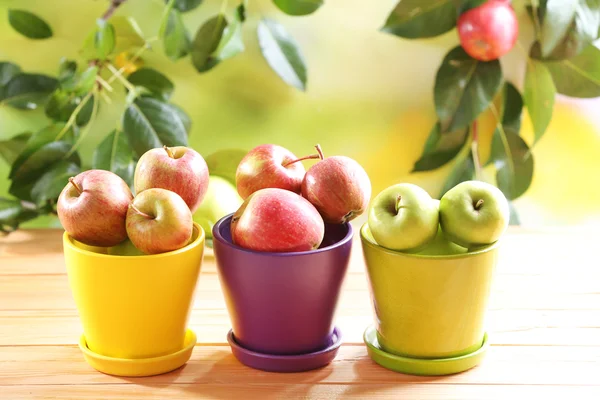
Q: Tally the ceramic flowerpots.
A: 3